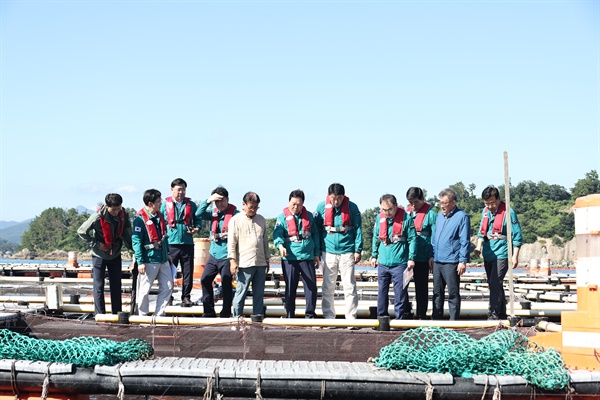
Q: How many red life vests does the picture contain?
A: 9